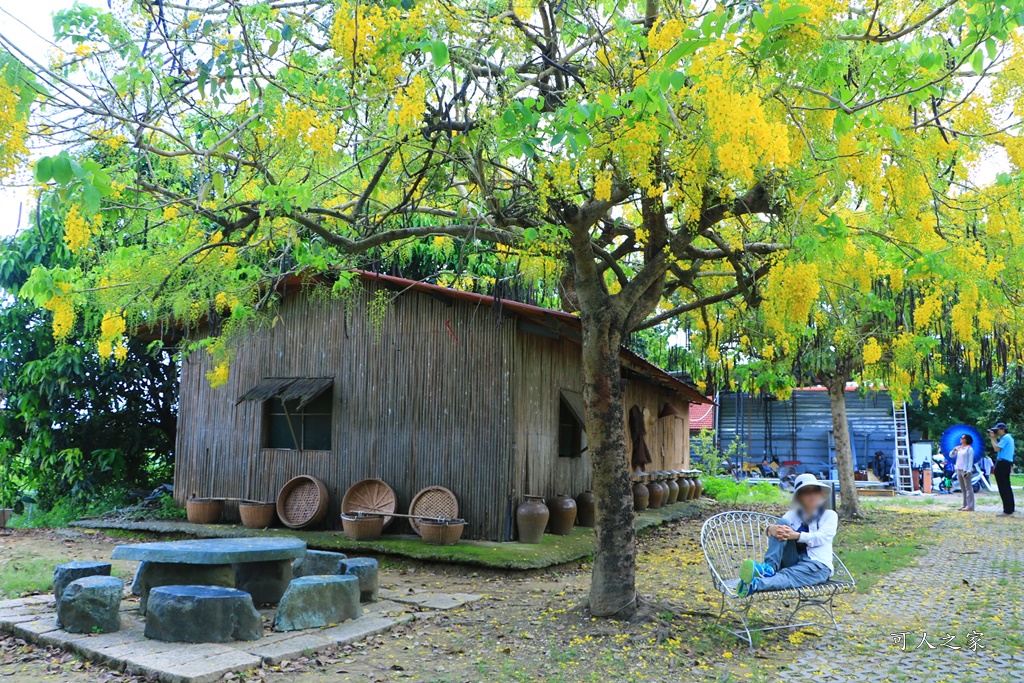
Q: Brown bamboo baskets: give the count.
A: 7